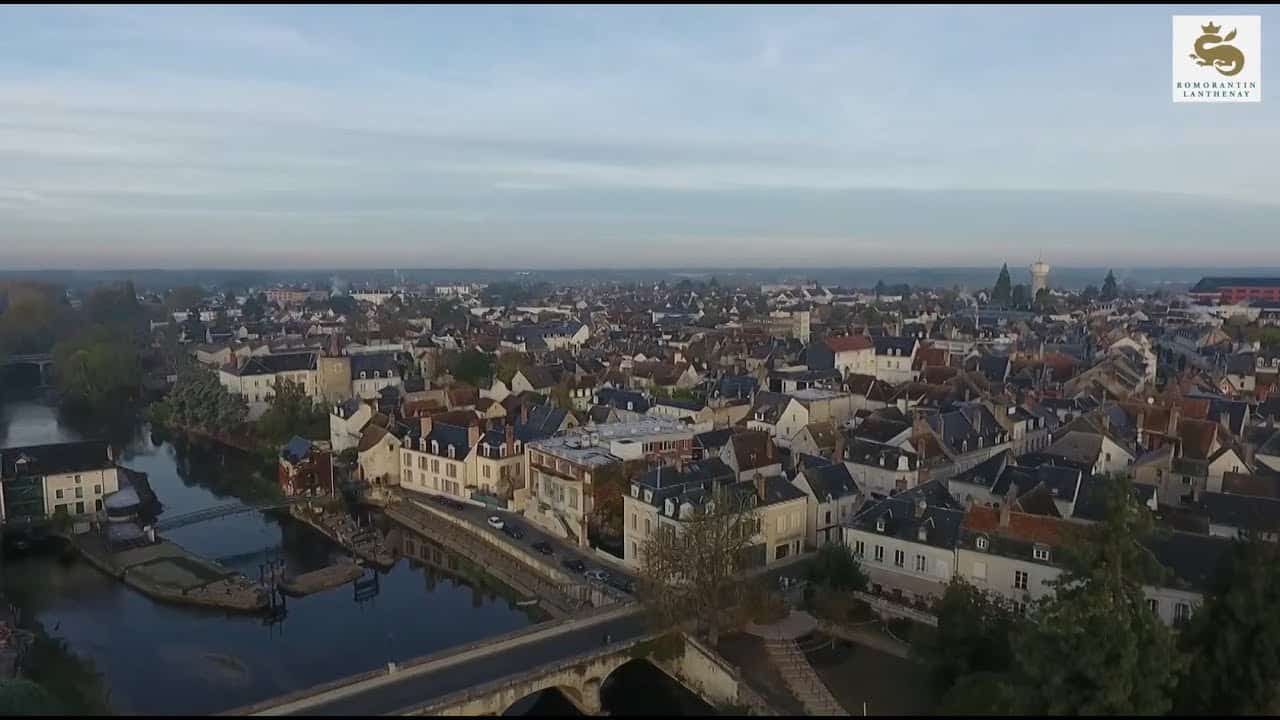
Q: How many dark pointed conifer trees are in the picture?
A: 2